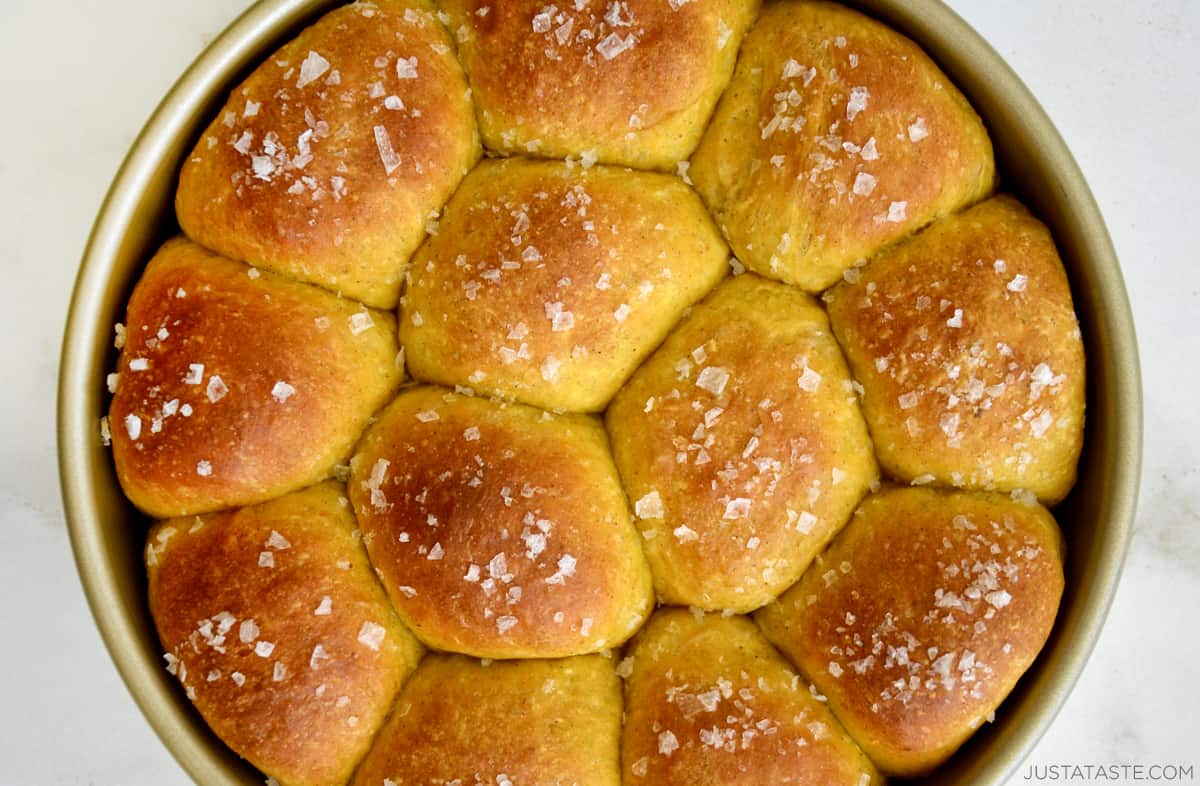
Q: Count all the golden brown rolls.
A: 12